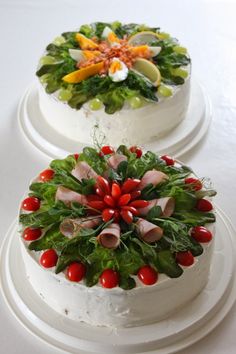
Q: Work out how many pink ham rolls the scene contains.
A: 8